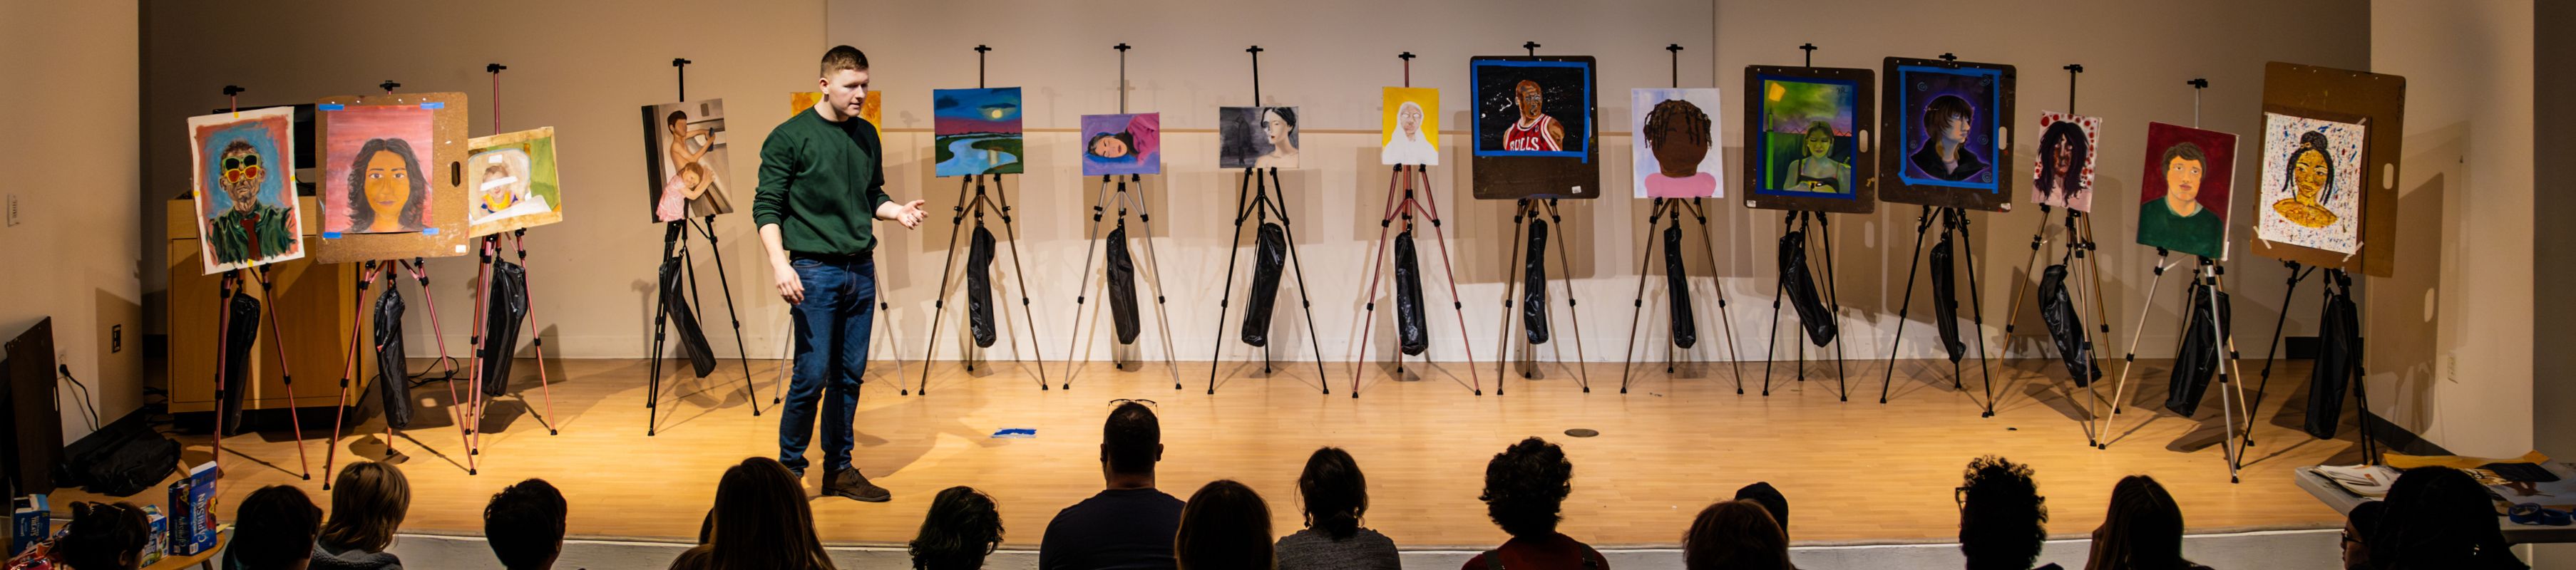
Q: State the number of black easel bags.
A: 15